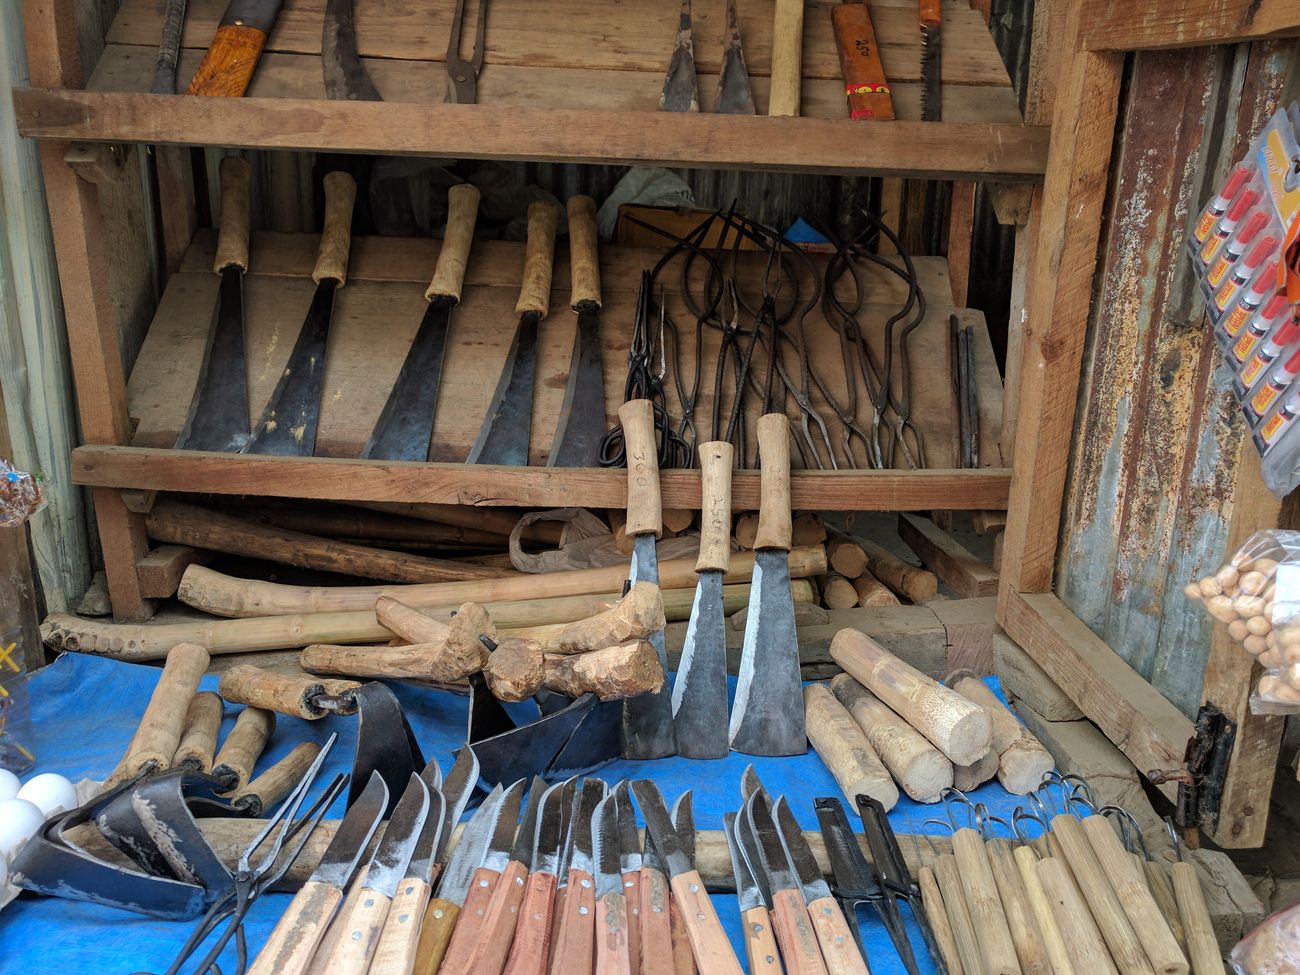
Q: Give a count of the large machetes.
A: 8